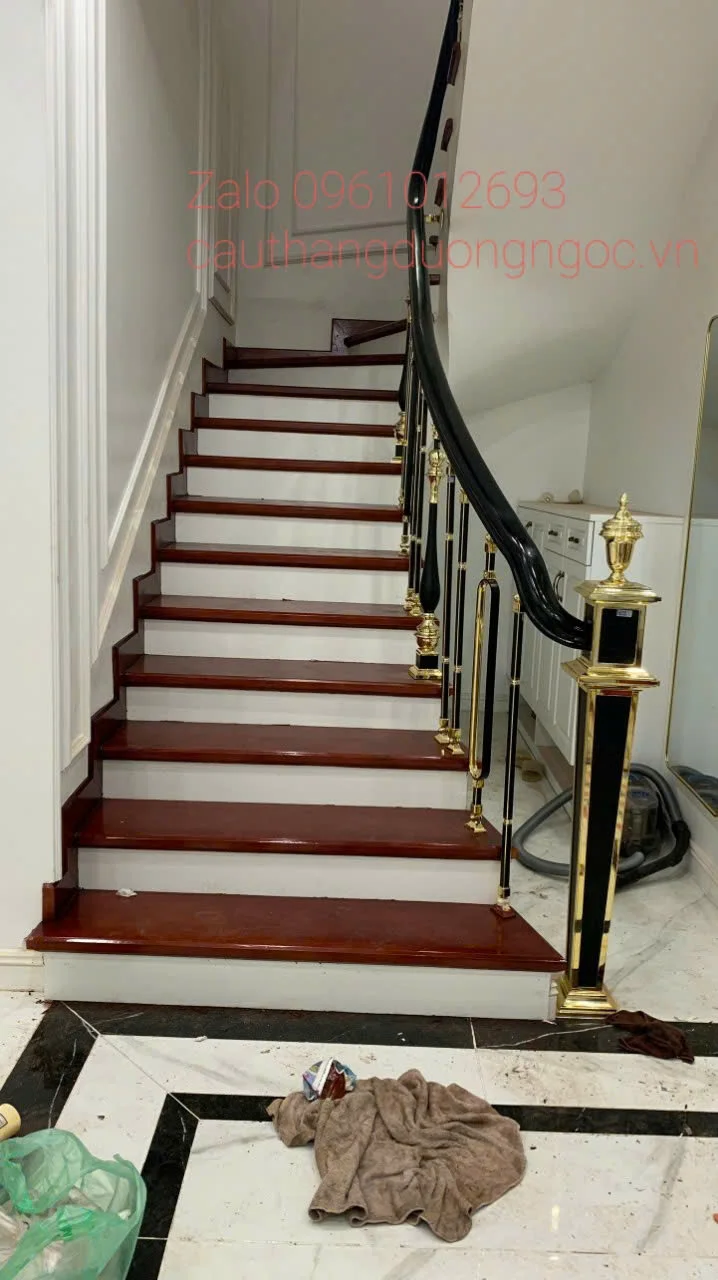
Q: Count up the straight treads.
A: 11